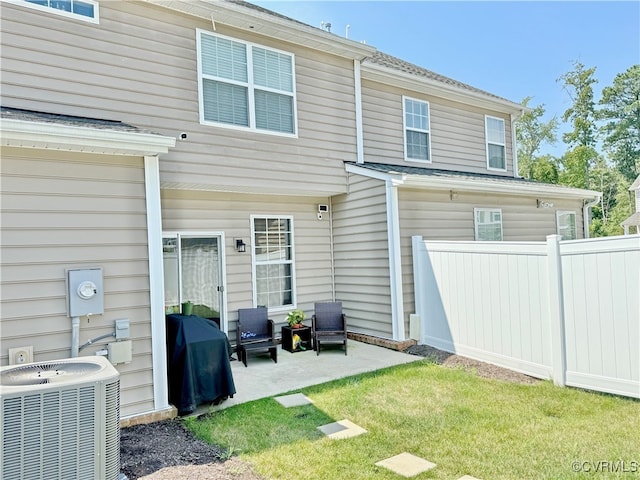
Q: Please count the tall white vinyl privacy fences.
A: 1